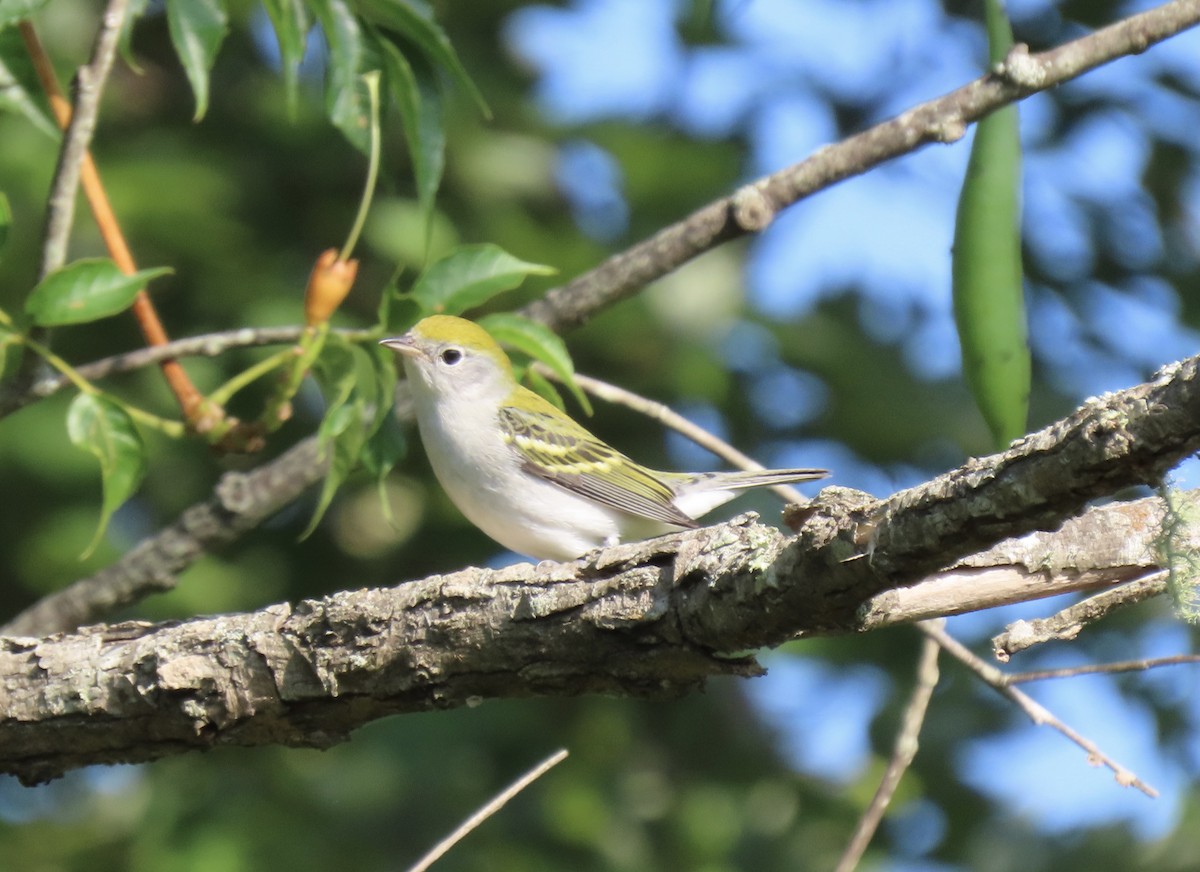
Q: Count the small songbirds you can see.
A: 1